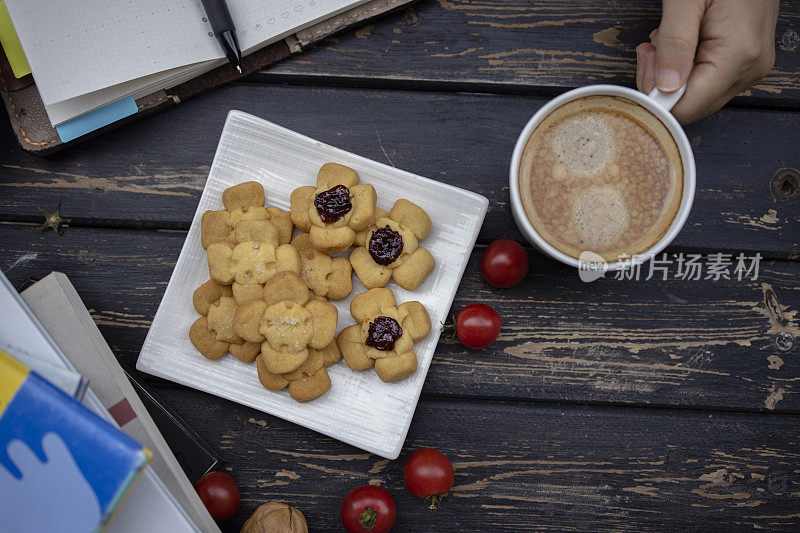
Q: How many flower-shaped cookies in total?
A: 9